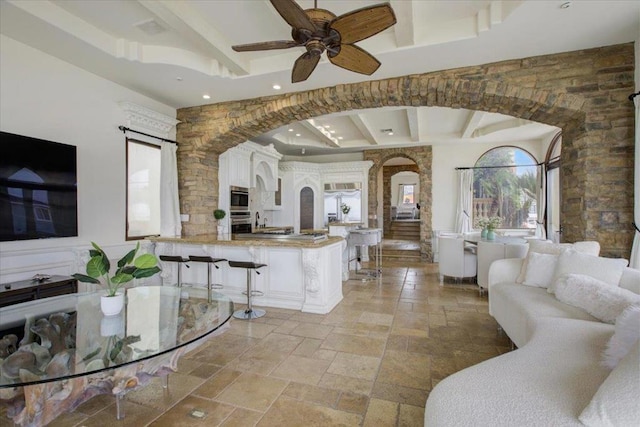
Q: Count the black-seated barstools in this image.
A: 3